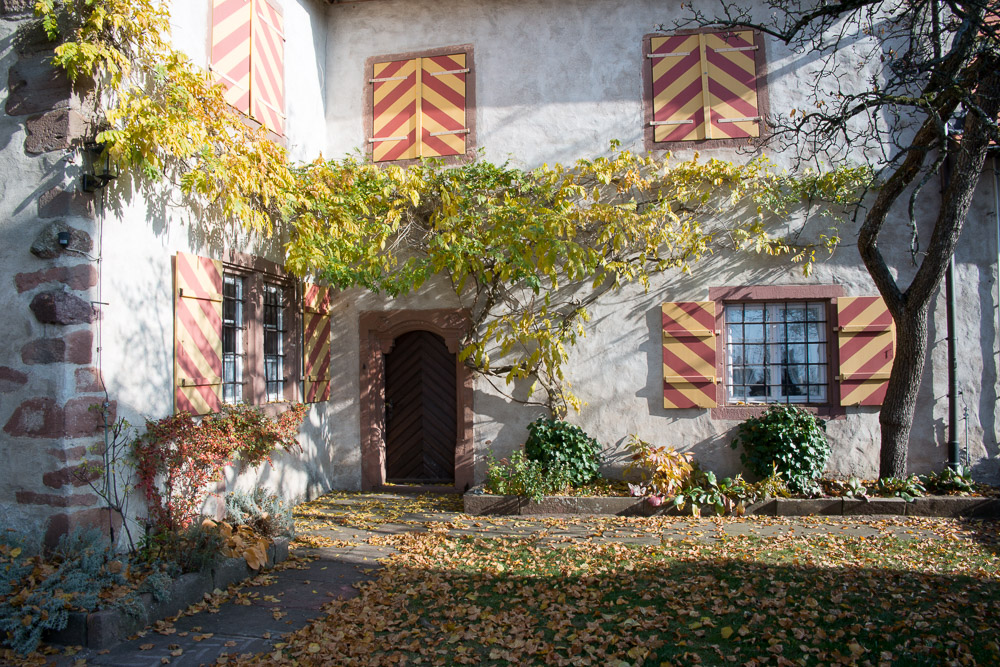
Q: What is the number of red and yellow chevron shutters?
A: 10